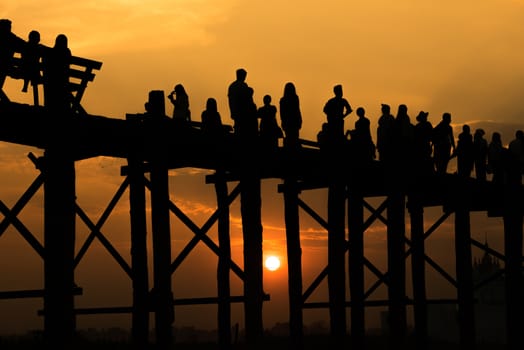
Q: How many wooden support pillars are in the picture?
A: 12